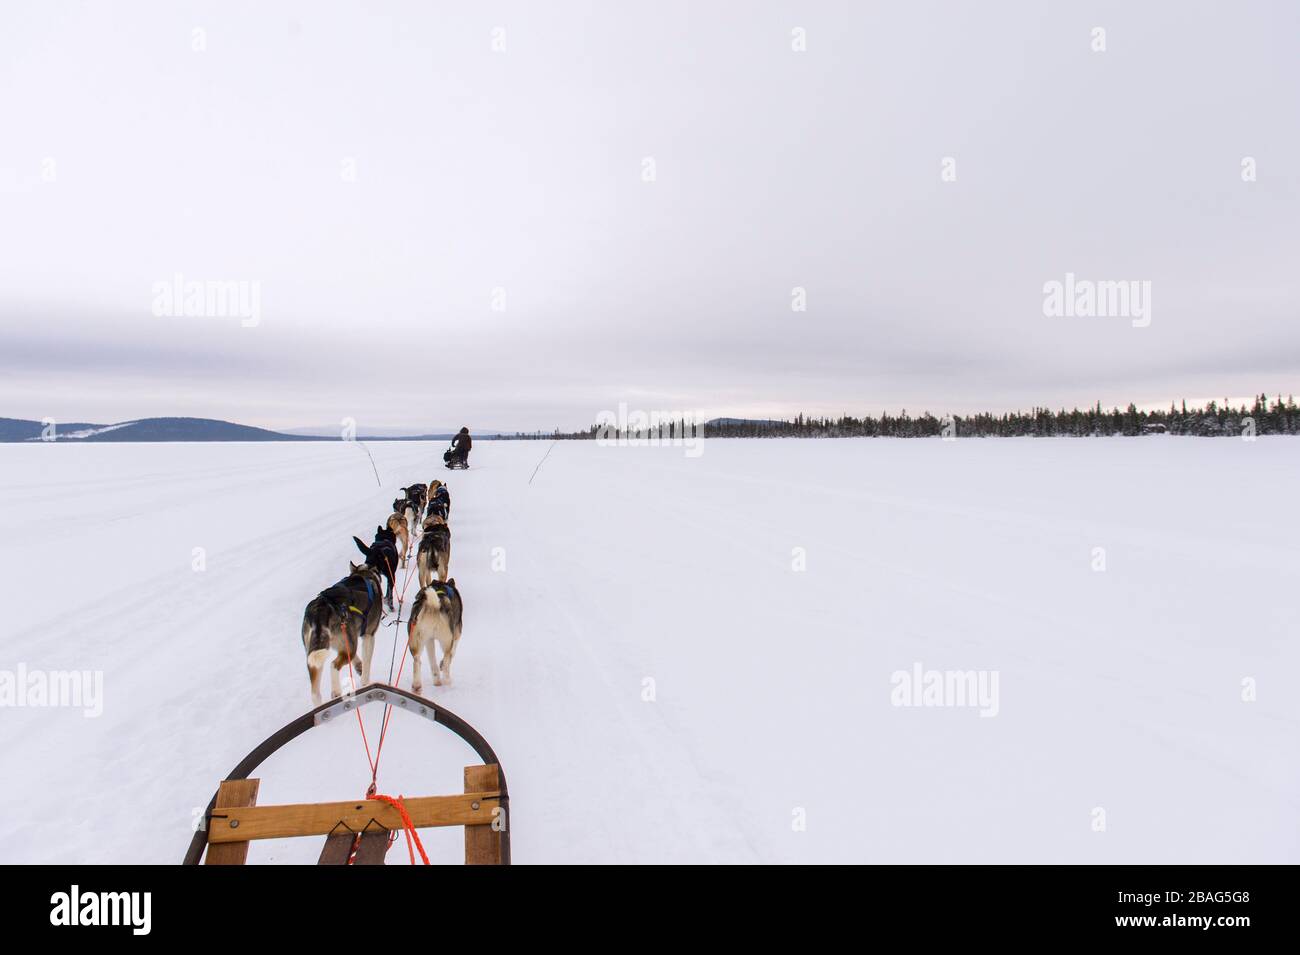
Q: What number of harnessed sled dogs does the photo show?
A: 10